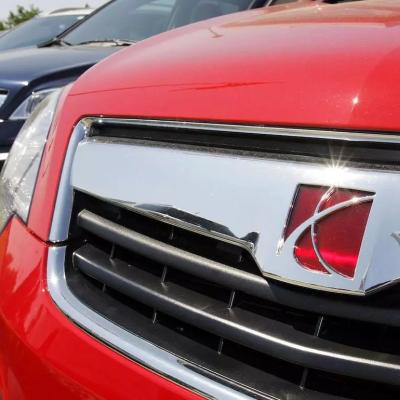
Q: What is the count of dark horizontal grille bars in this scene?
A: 2